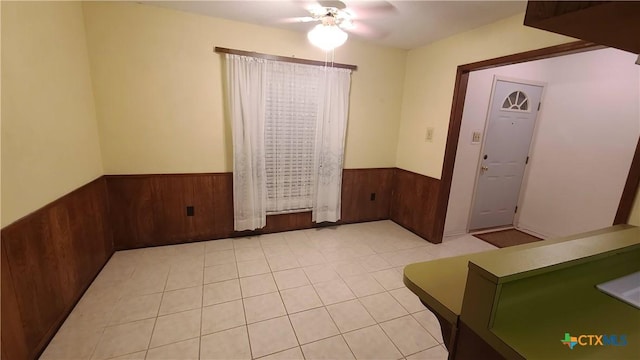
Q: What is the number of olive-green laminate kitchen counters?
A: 1